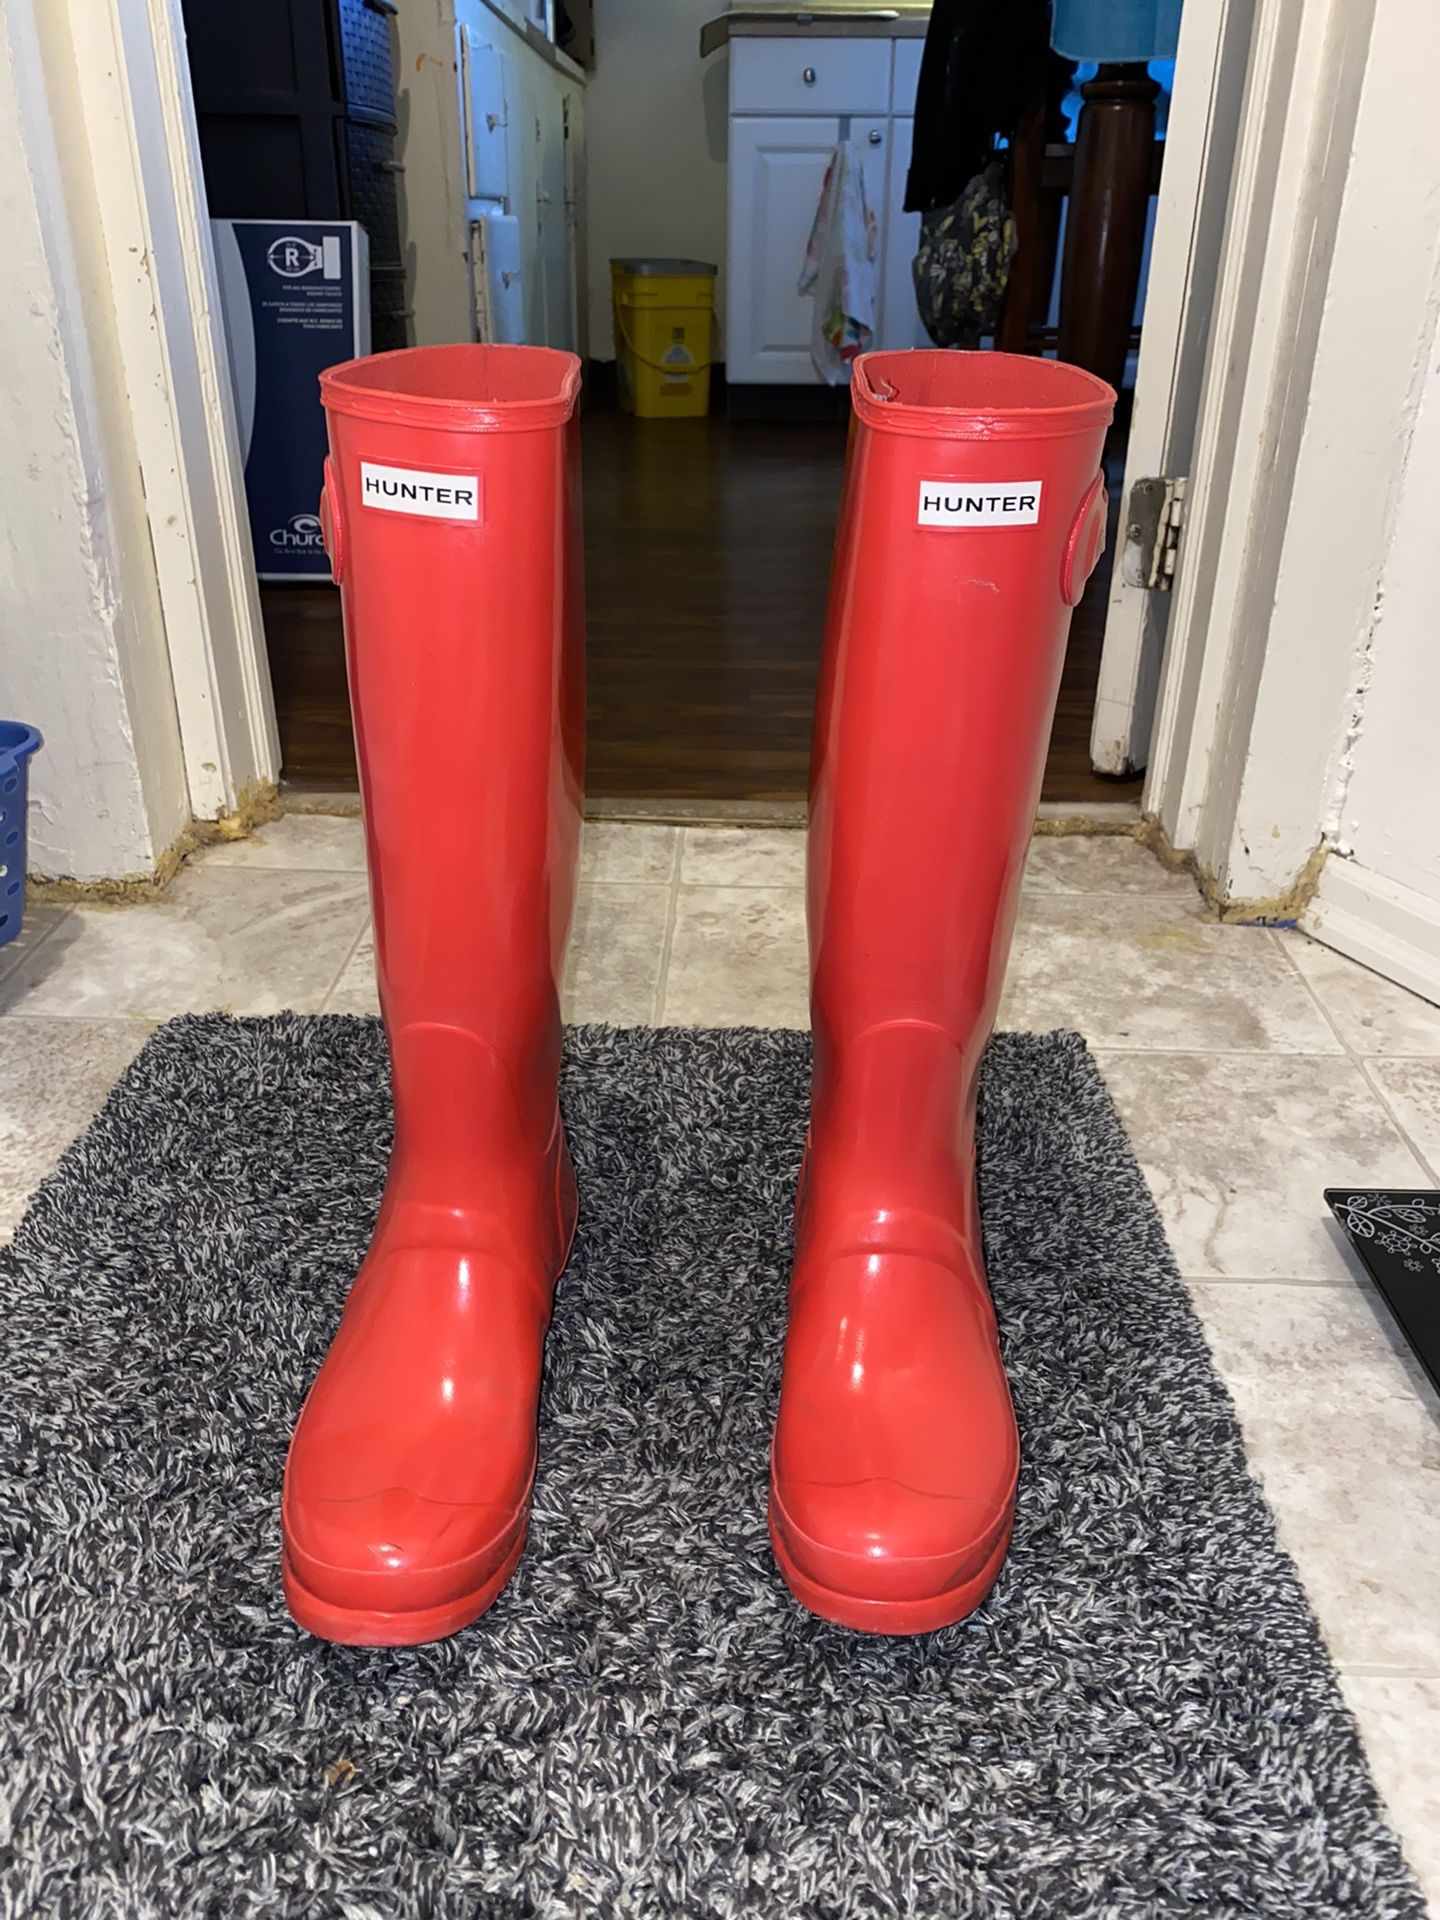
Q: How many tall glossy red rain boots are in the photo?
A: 2